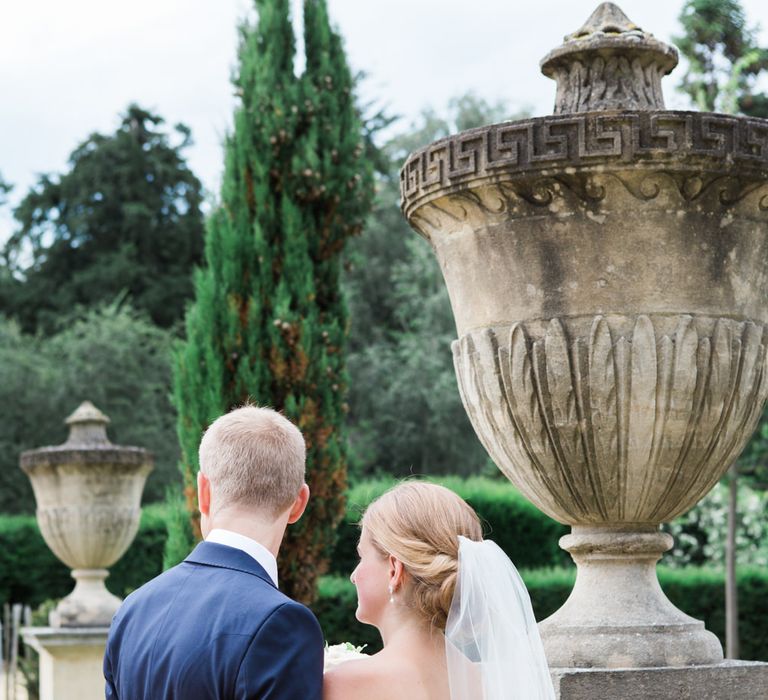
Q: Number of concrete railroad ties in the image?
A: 0